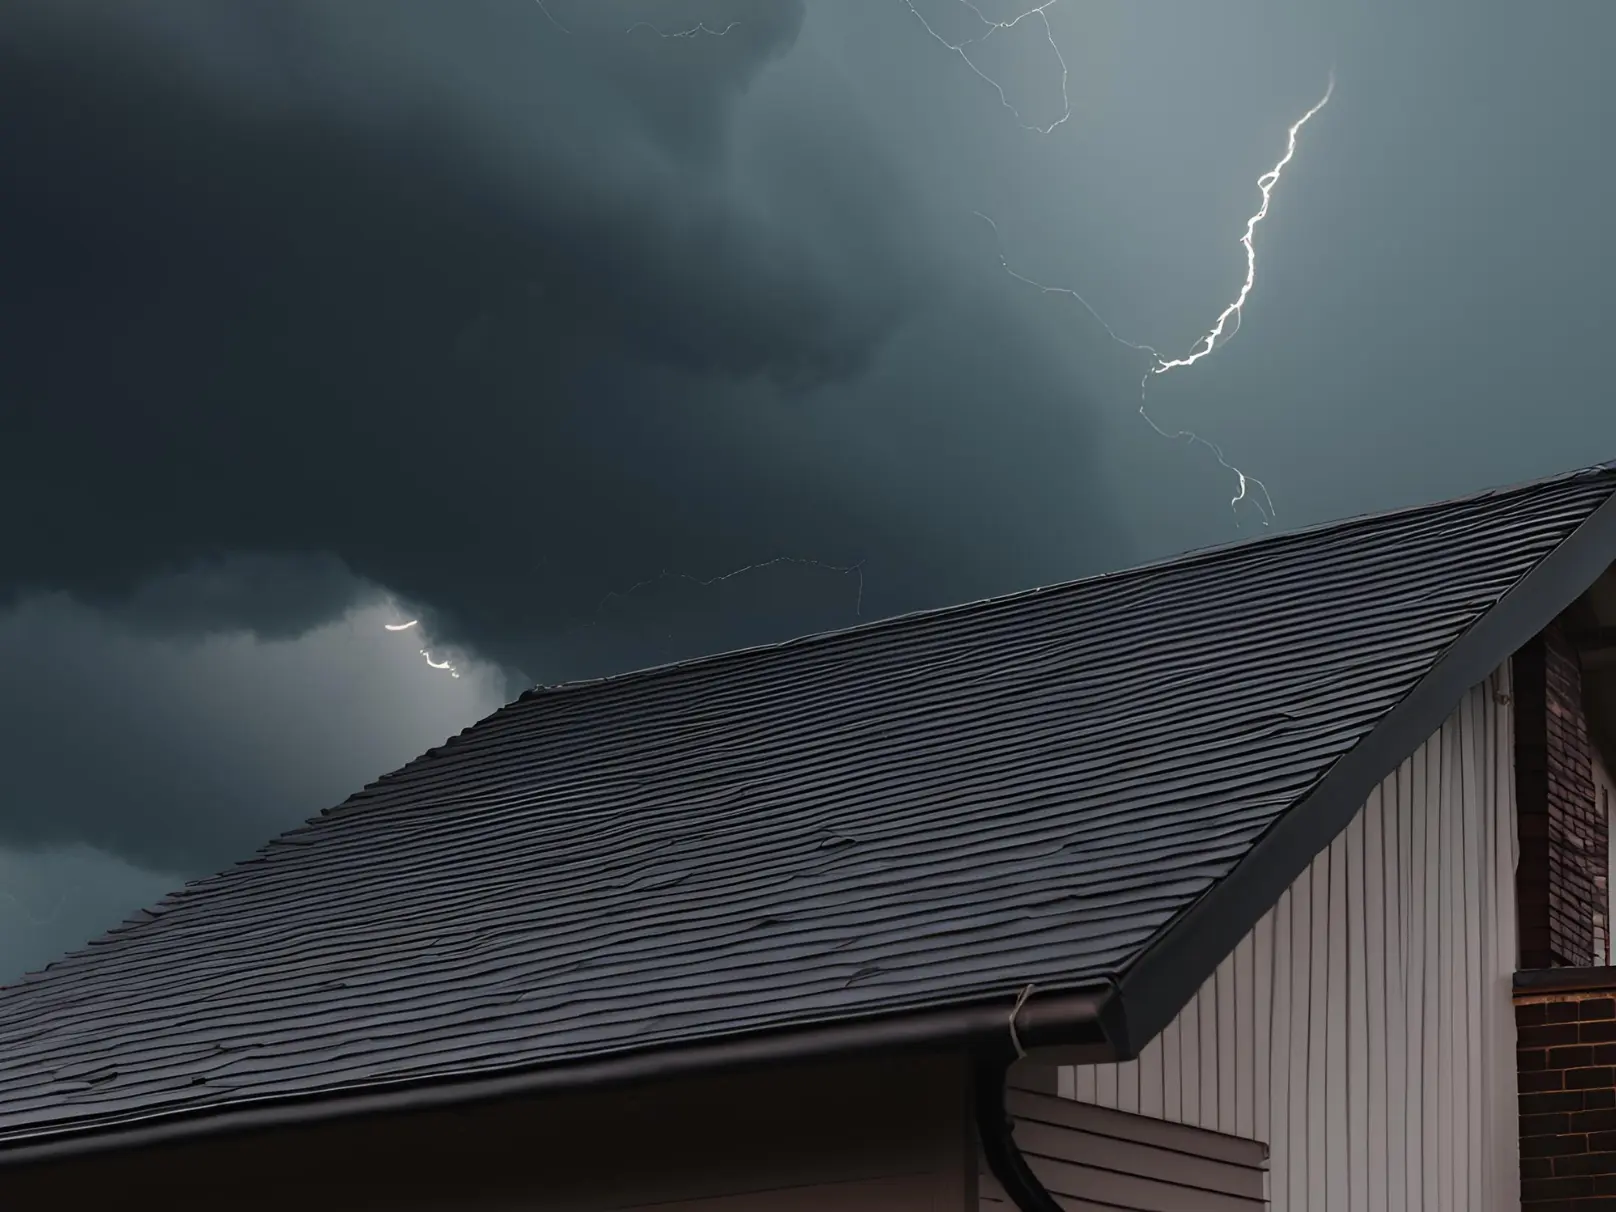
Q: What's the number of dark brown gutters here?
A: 1